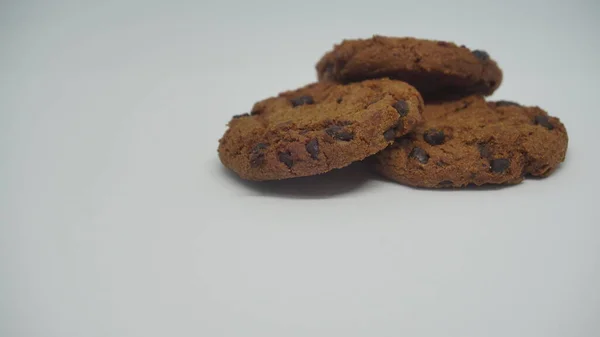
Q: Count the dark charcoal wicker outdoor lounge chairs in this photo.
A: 0